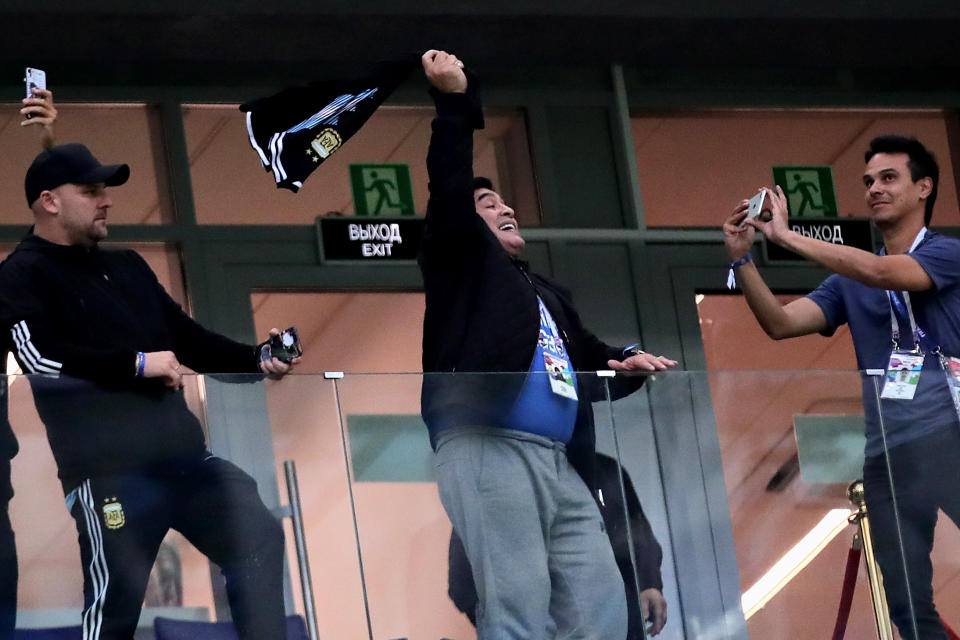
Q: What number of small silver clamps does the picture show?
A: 3